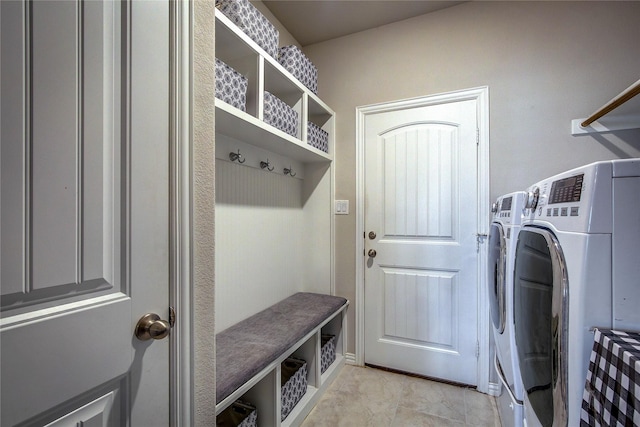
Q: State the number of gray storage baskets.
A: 8